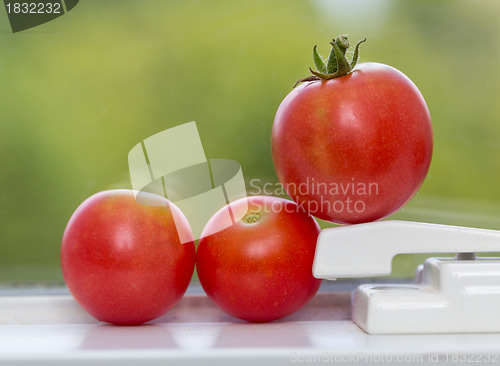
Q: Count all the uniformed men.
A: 0